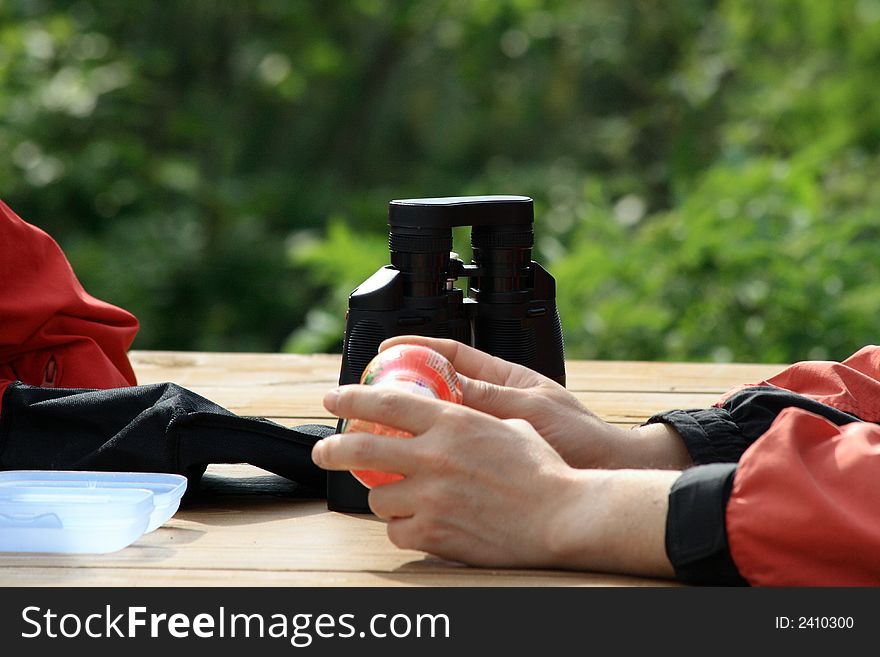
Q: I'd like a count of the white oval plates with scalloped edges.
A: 0